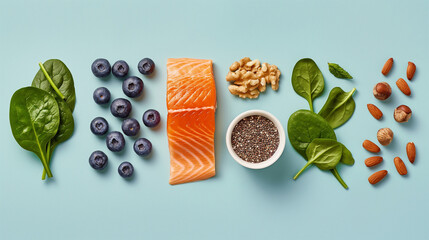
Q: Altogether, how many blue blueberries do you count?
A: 13